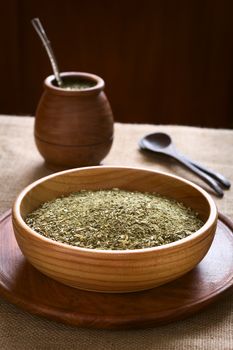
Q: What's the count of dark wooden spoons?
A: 2